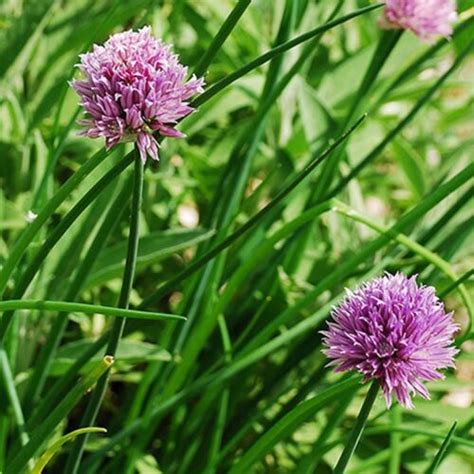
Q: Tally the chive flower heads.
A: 3